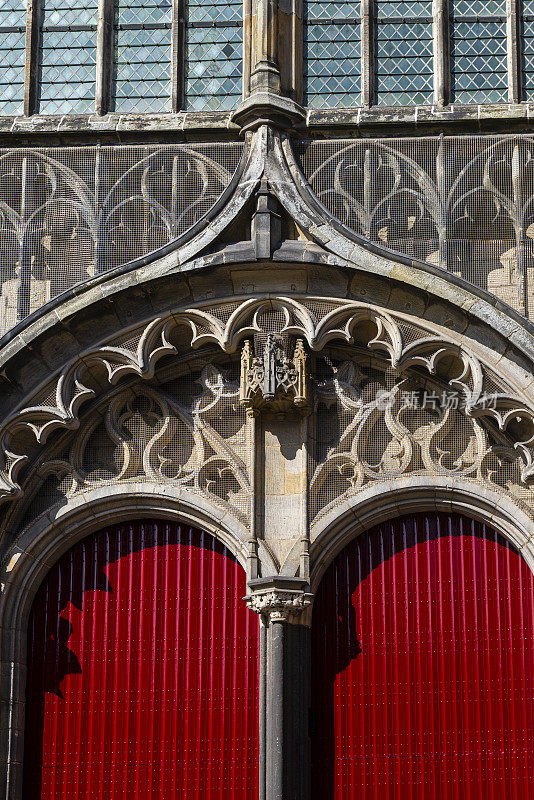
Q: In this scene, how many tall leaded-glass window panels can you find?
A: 8